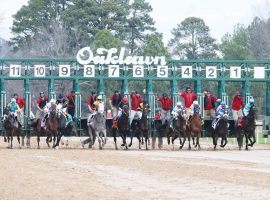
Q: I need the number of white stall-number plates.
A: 11